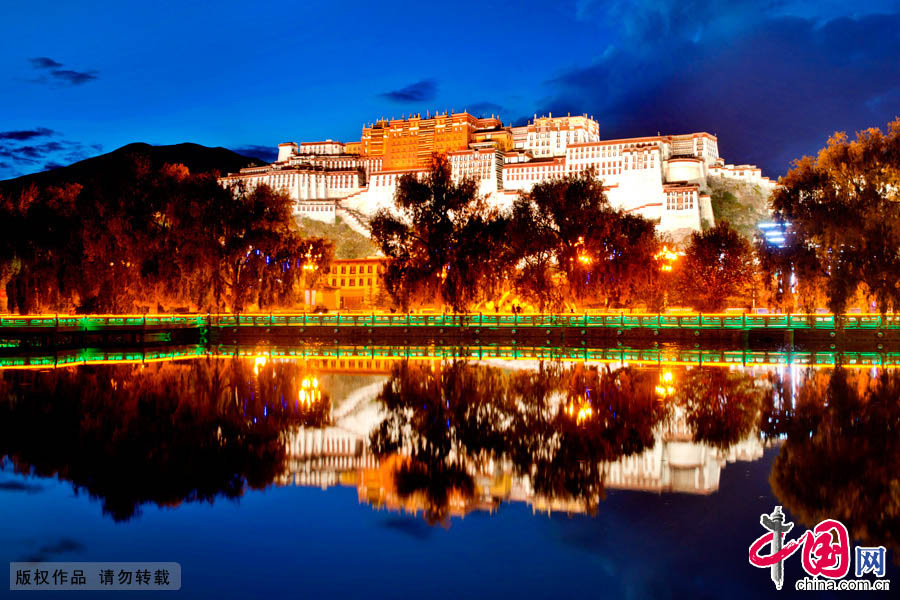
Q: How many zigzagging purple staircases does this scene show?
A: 0